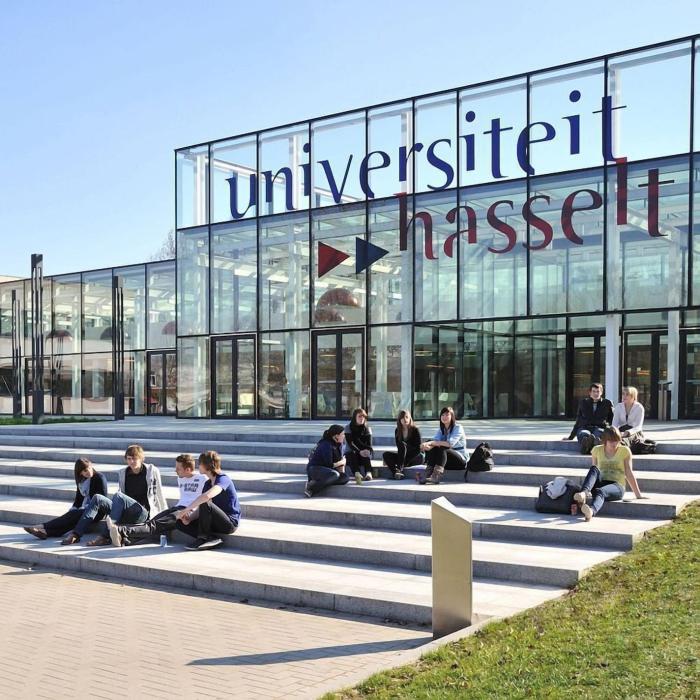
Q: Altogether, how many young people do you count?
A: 11